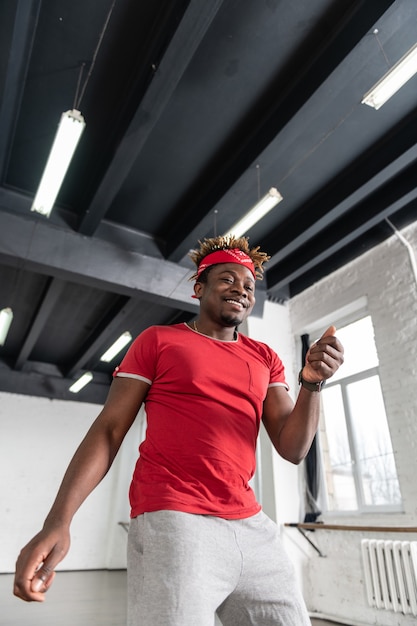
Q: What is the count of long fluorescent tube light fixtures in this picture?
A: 6